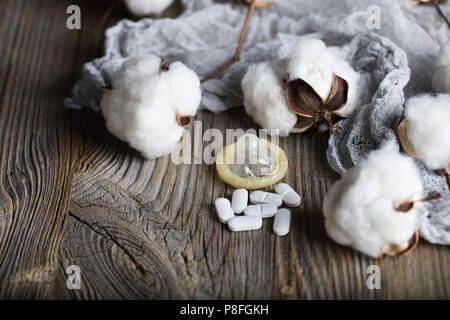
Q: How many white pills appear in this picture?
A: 7